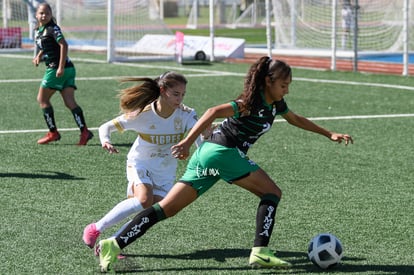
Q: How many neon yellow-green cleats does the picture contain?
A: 2